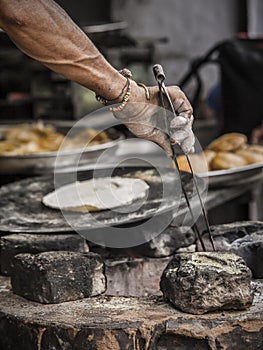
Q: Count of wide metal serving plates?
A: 2